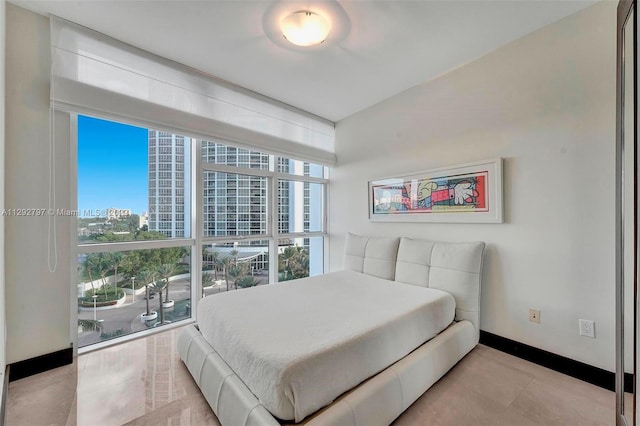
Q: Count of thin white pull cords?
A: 1